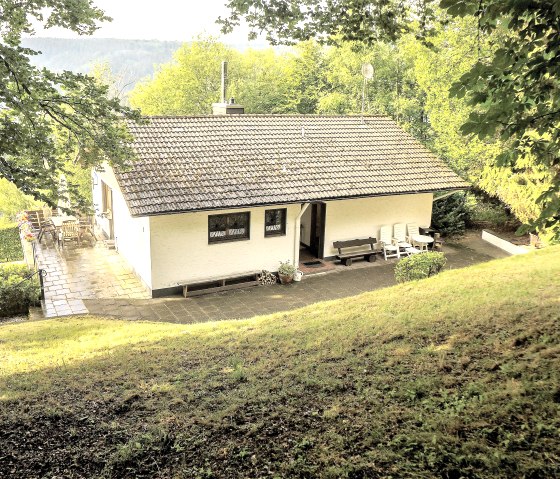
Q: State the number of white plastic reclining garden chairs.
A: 3